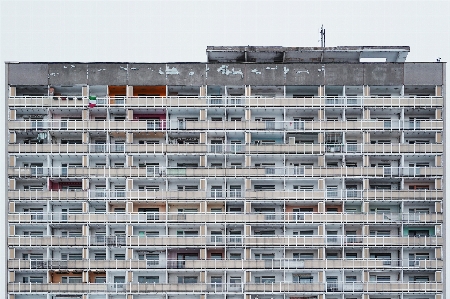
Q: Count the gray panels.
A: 11